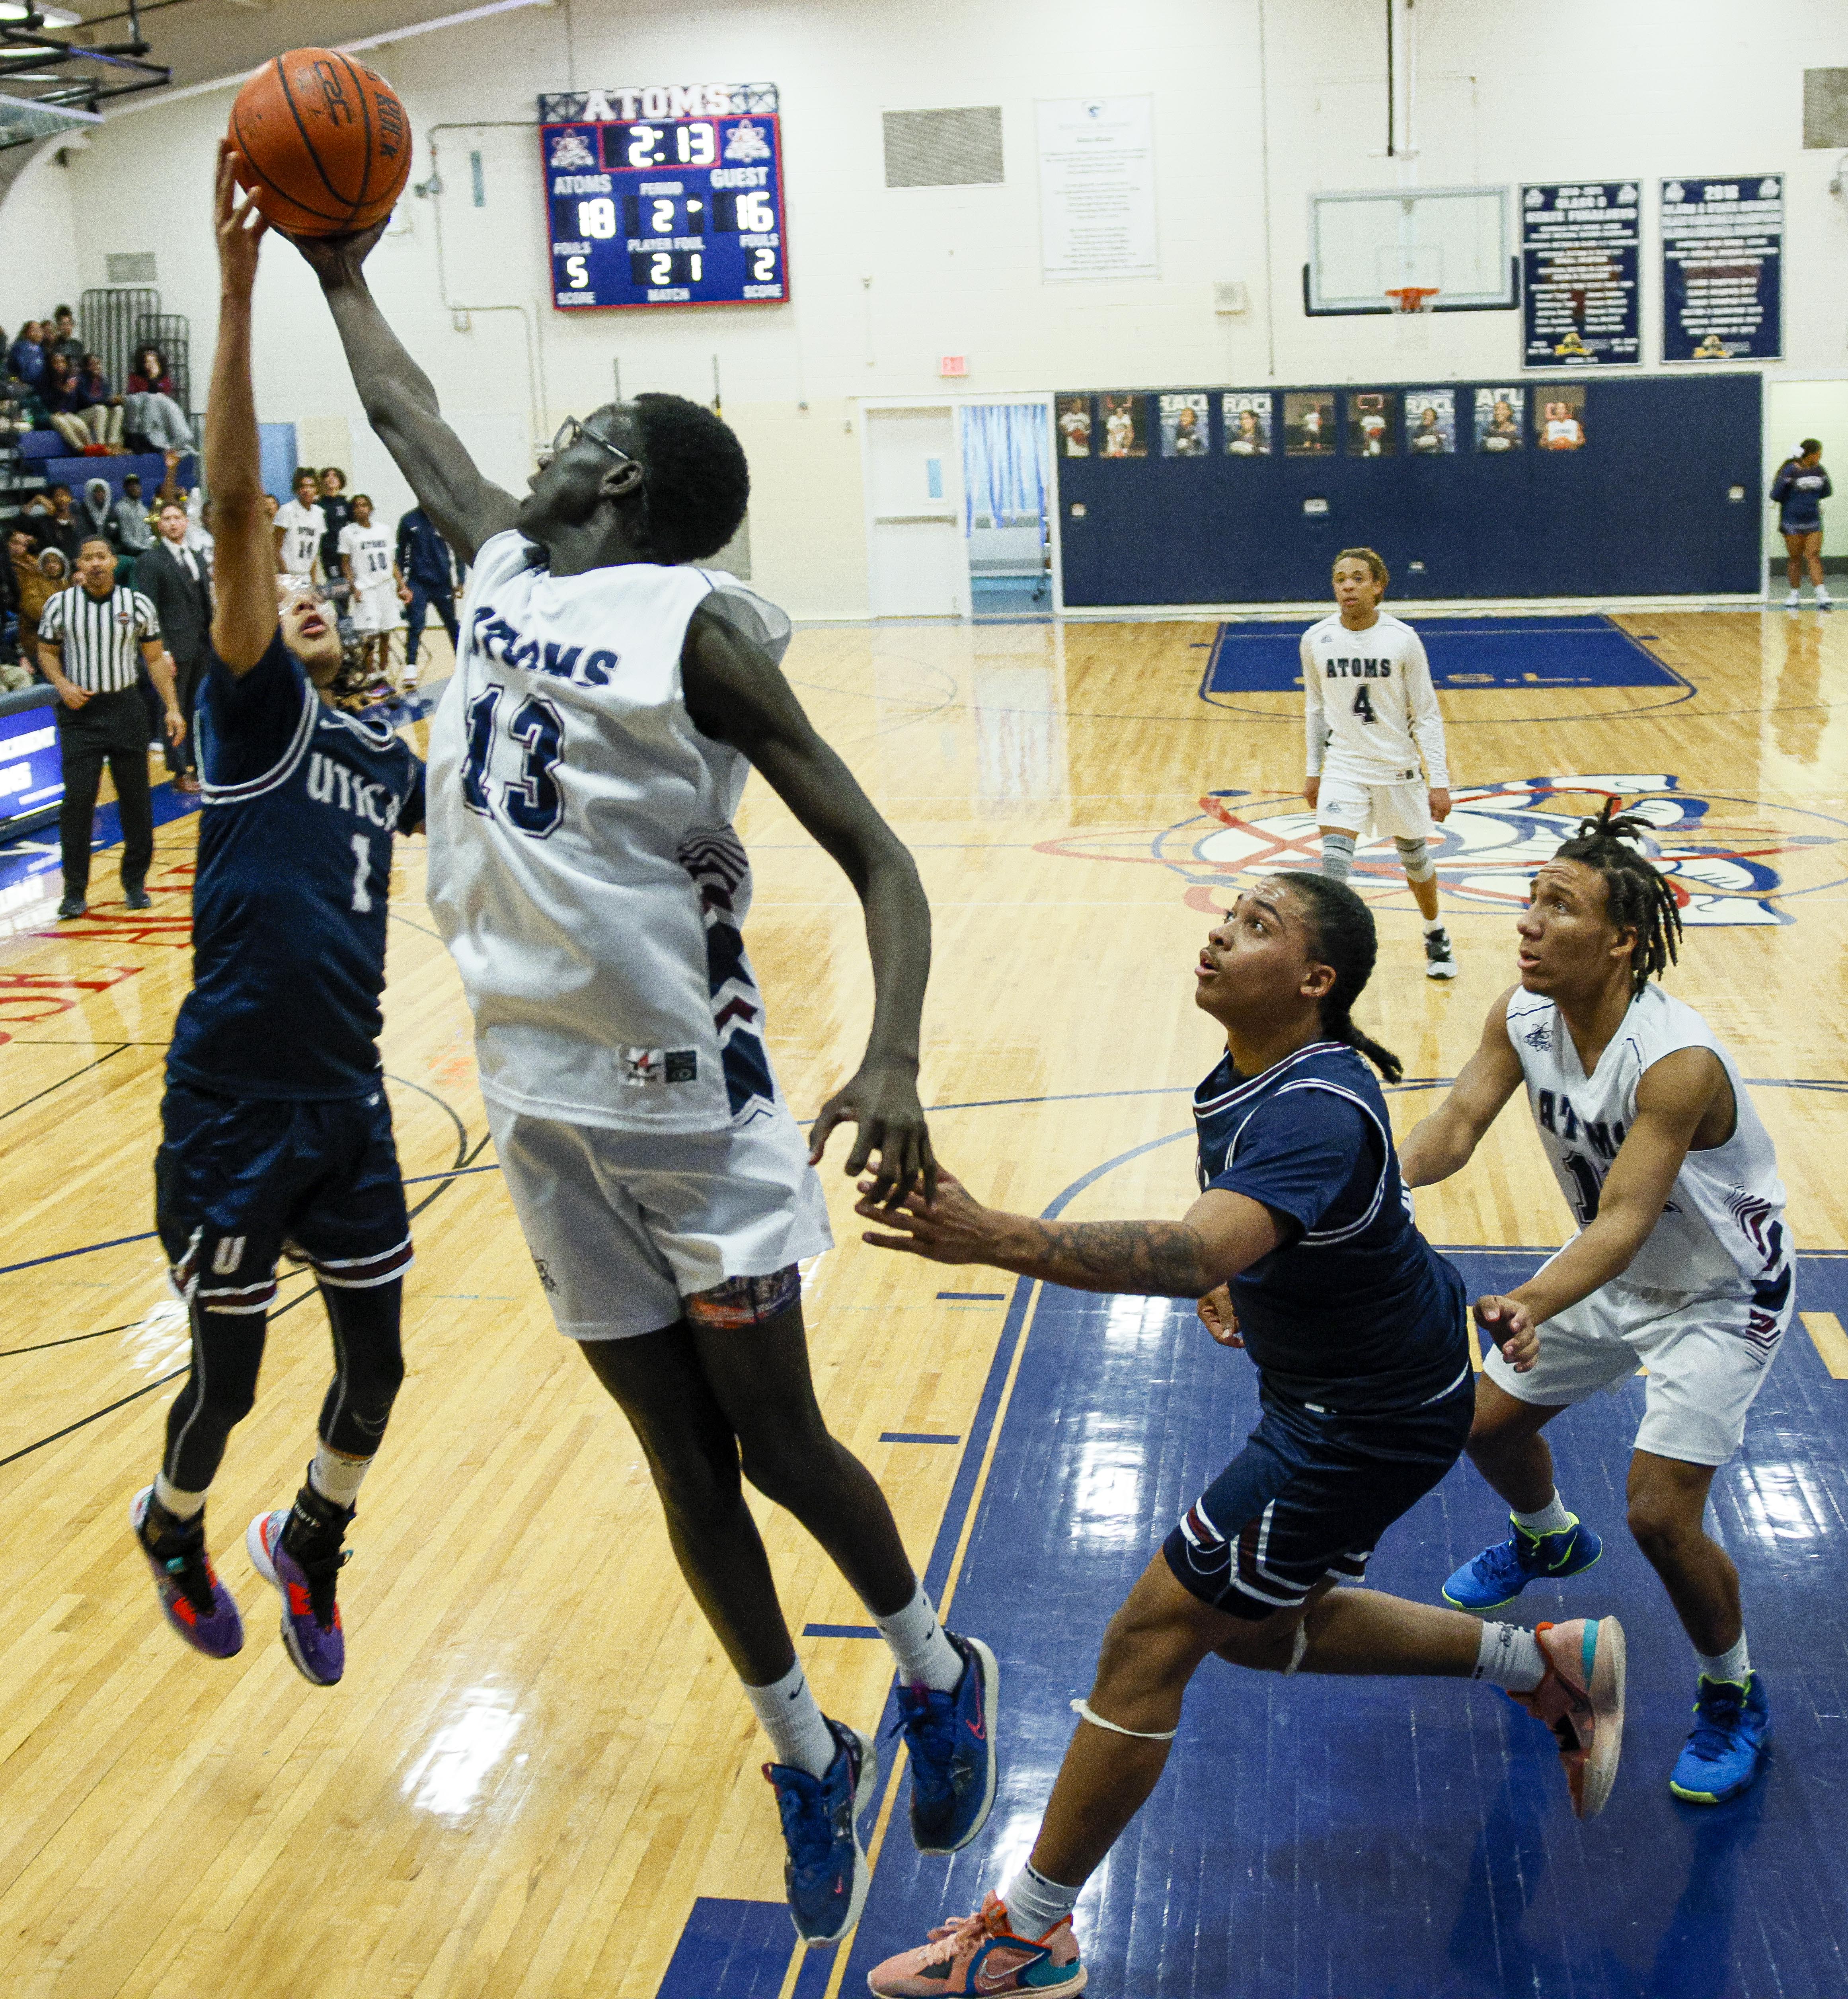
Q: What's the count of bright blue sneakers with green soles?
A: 2